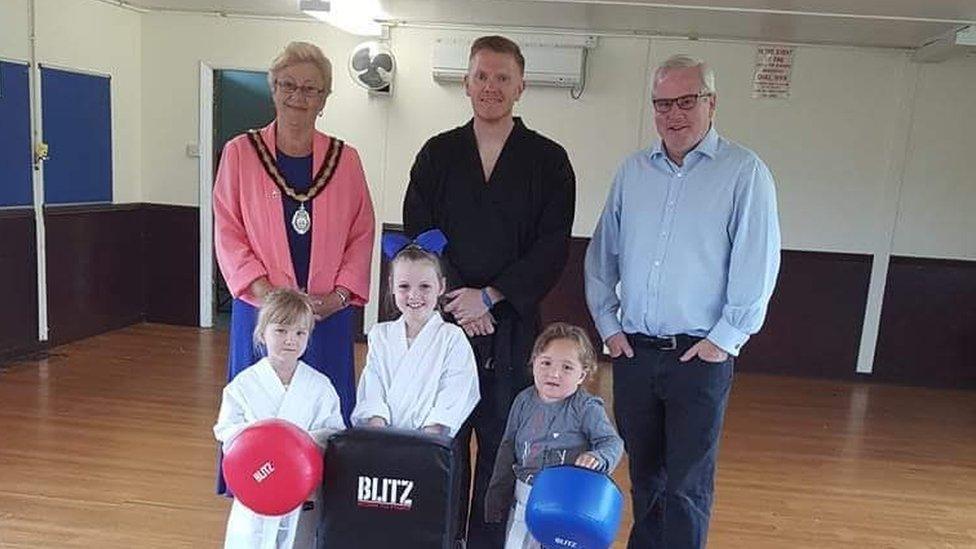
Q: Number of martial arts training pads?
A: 3